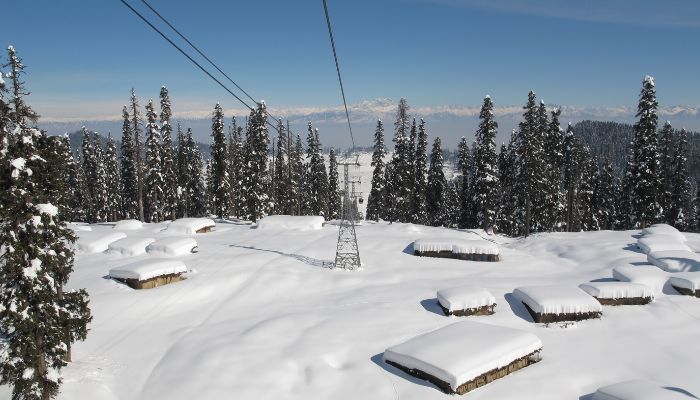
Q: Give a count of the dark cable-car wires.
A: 3